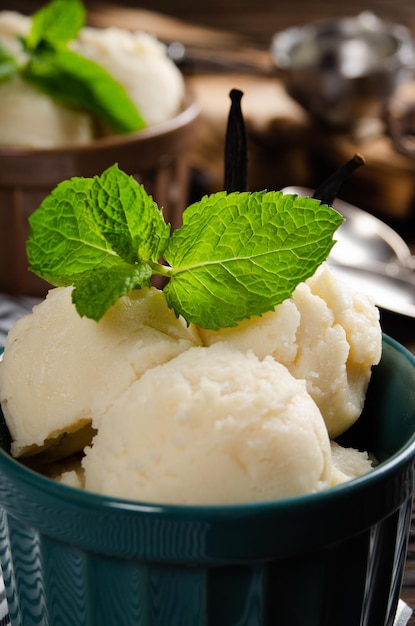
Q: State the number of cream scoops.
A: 5